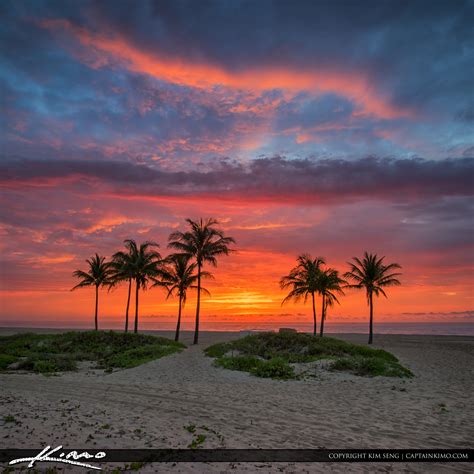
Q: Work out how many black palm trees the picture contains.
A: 8